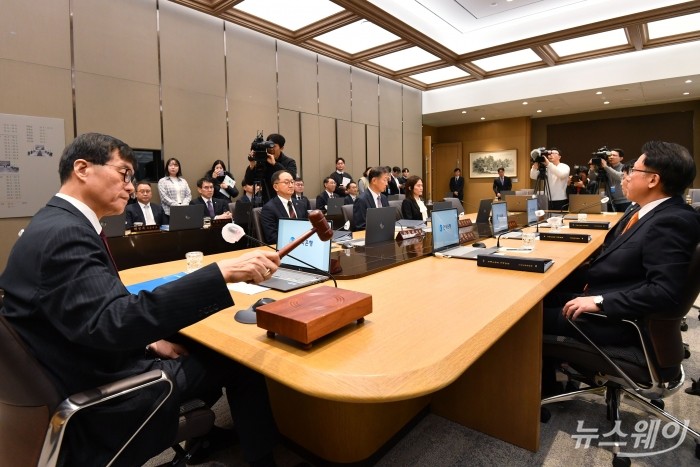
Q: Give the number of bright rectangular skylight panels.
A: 7